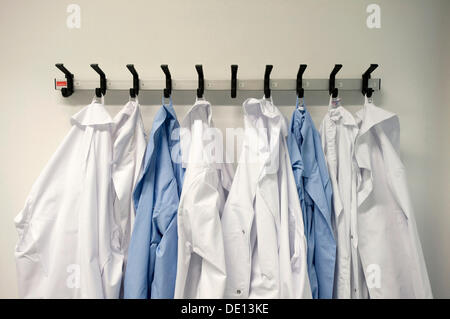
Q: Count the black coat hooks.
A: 10